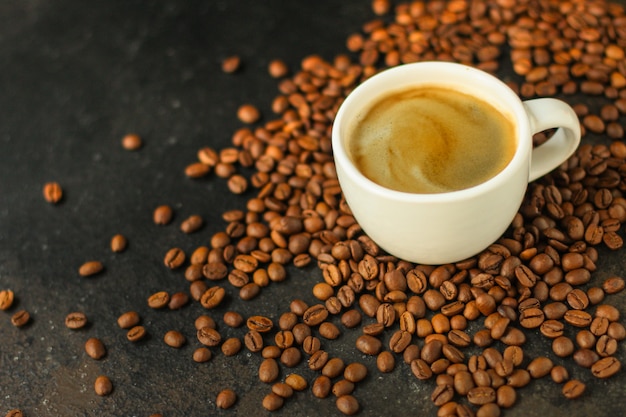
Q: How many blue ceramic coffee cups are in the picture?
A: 0